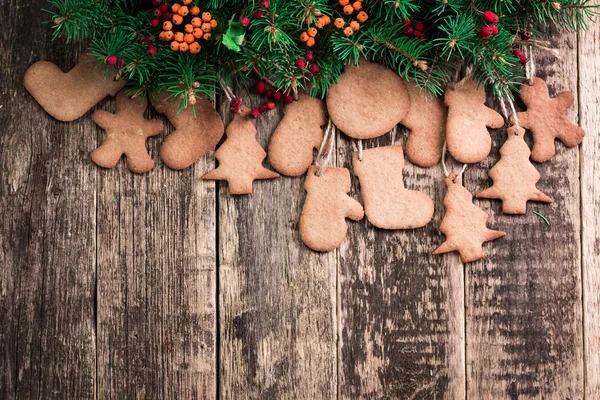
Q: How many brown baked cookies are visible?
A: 13